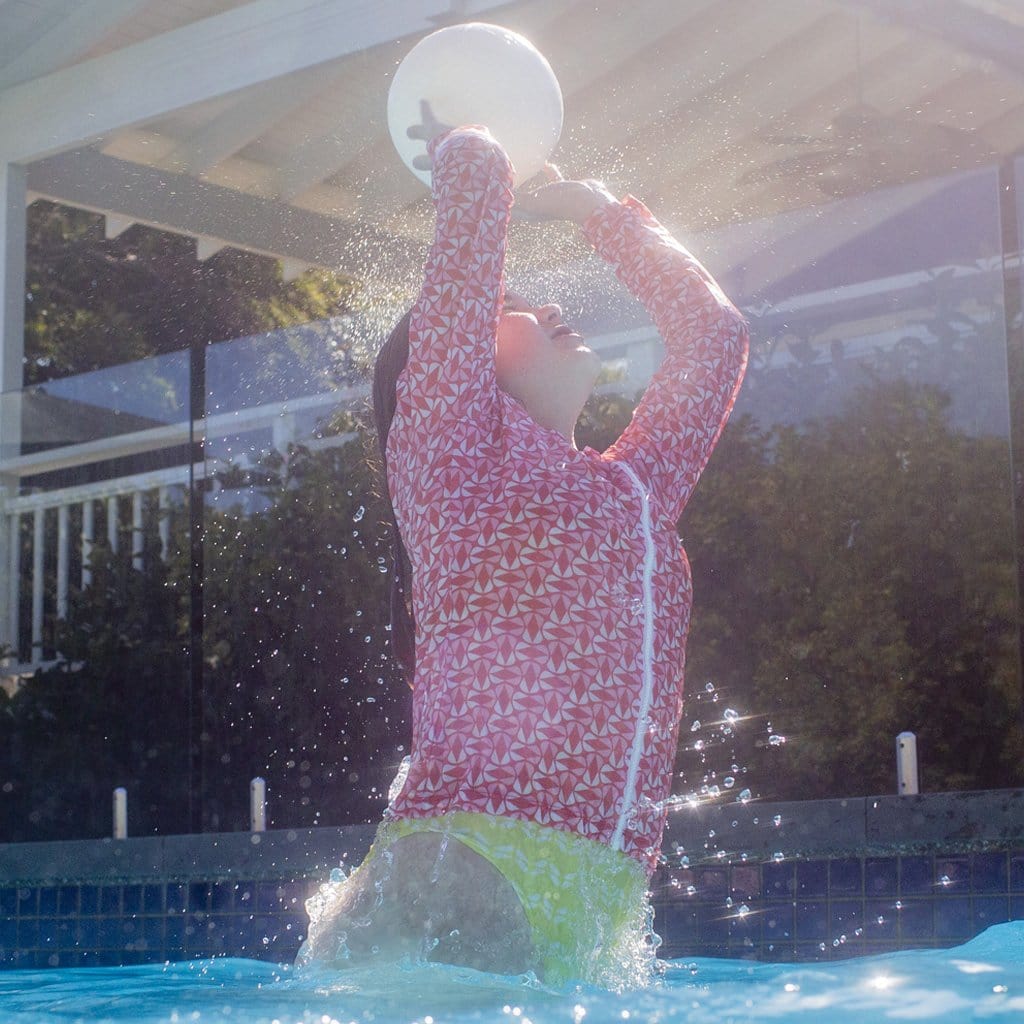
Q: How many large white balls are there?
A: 1